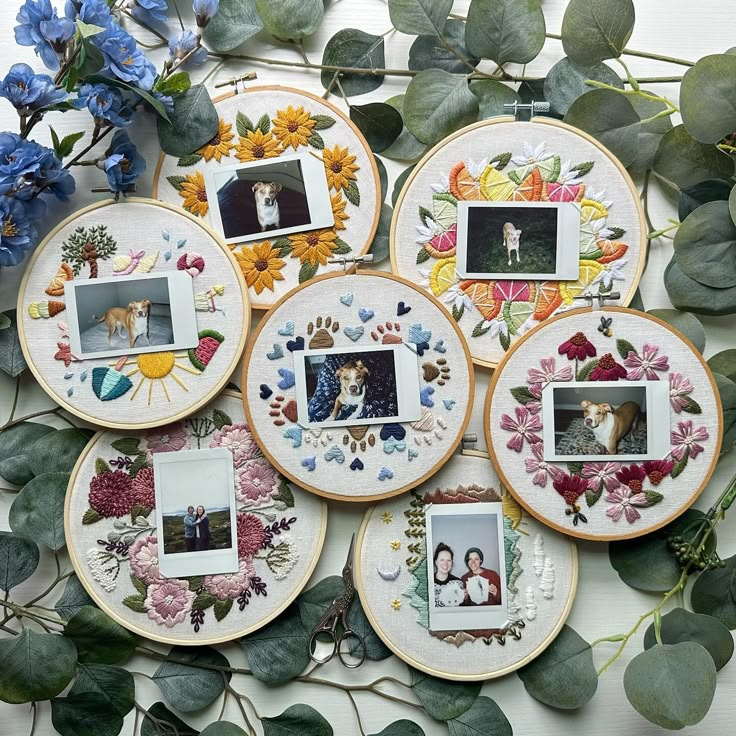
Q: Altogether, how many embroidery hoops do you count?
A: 7